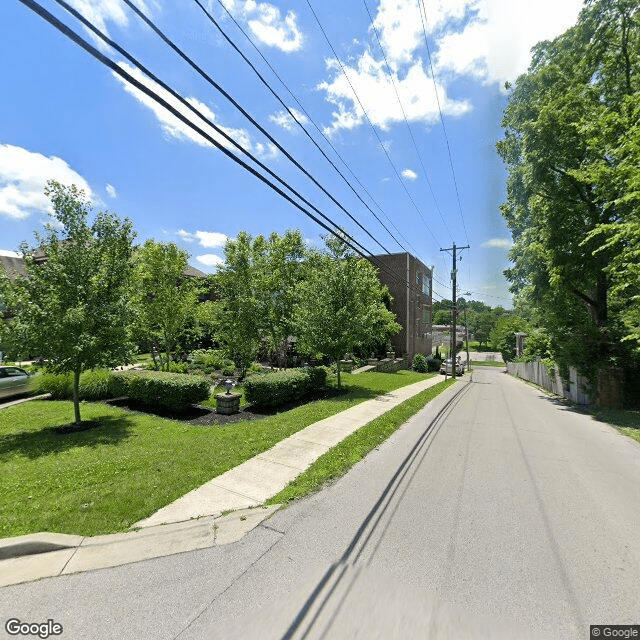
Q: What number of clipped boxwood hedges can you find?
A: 2